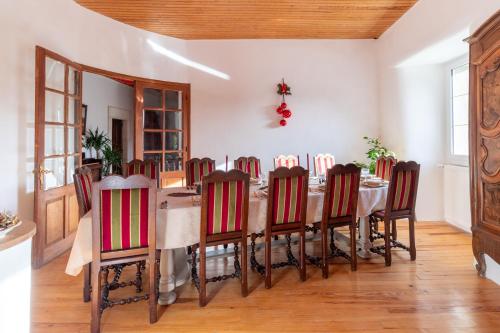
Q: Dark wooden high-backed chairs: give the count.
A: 12